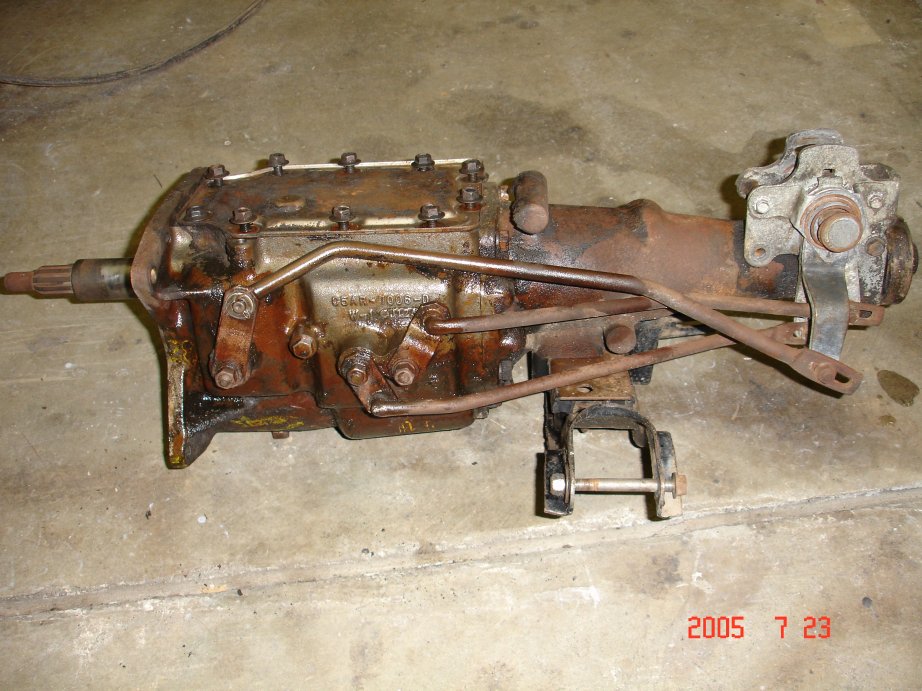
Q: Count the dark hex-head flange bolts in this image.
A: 10